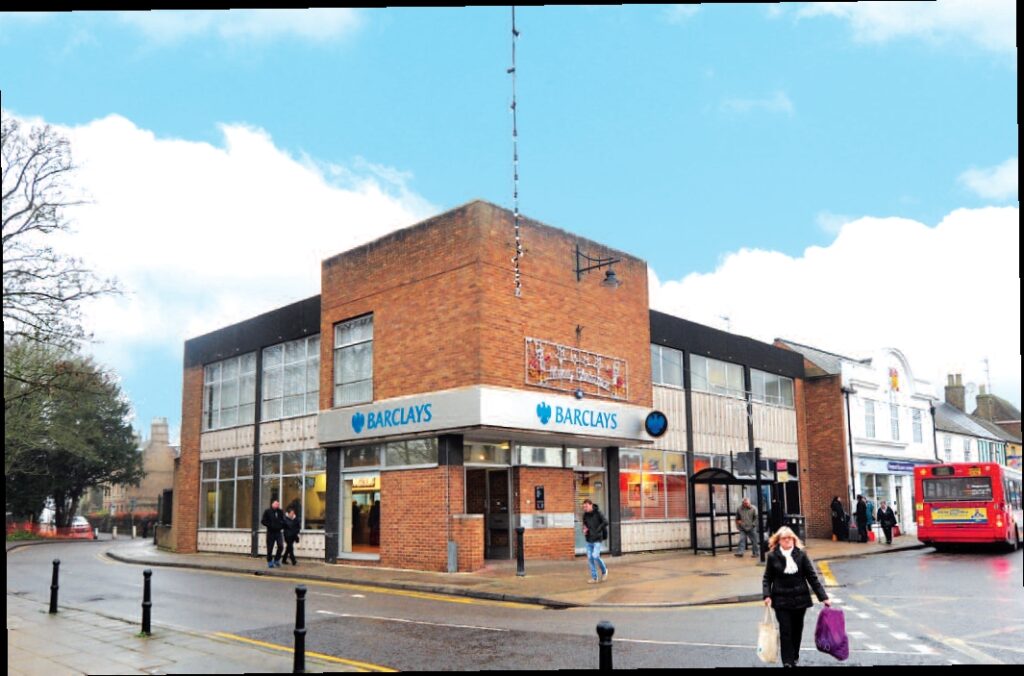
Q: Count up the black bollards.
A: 5